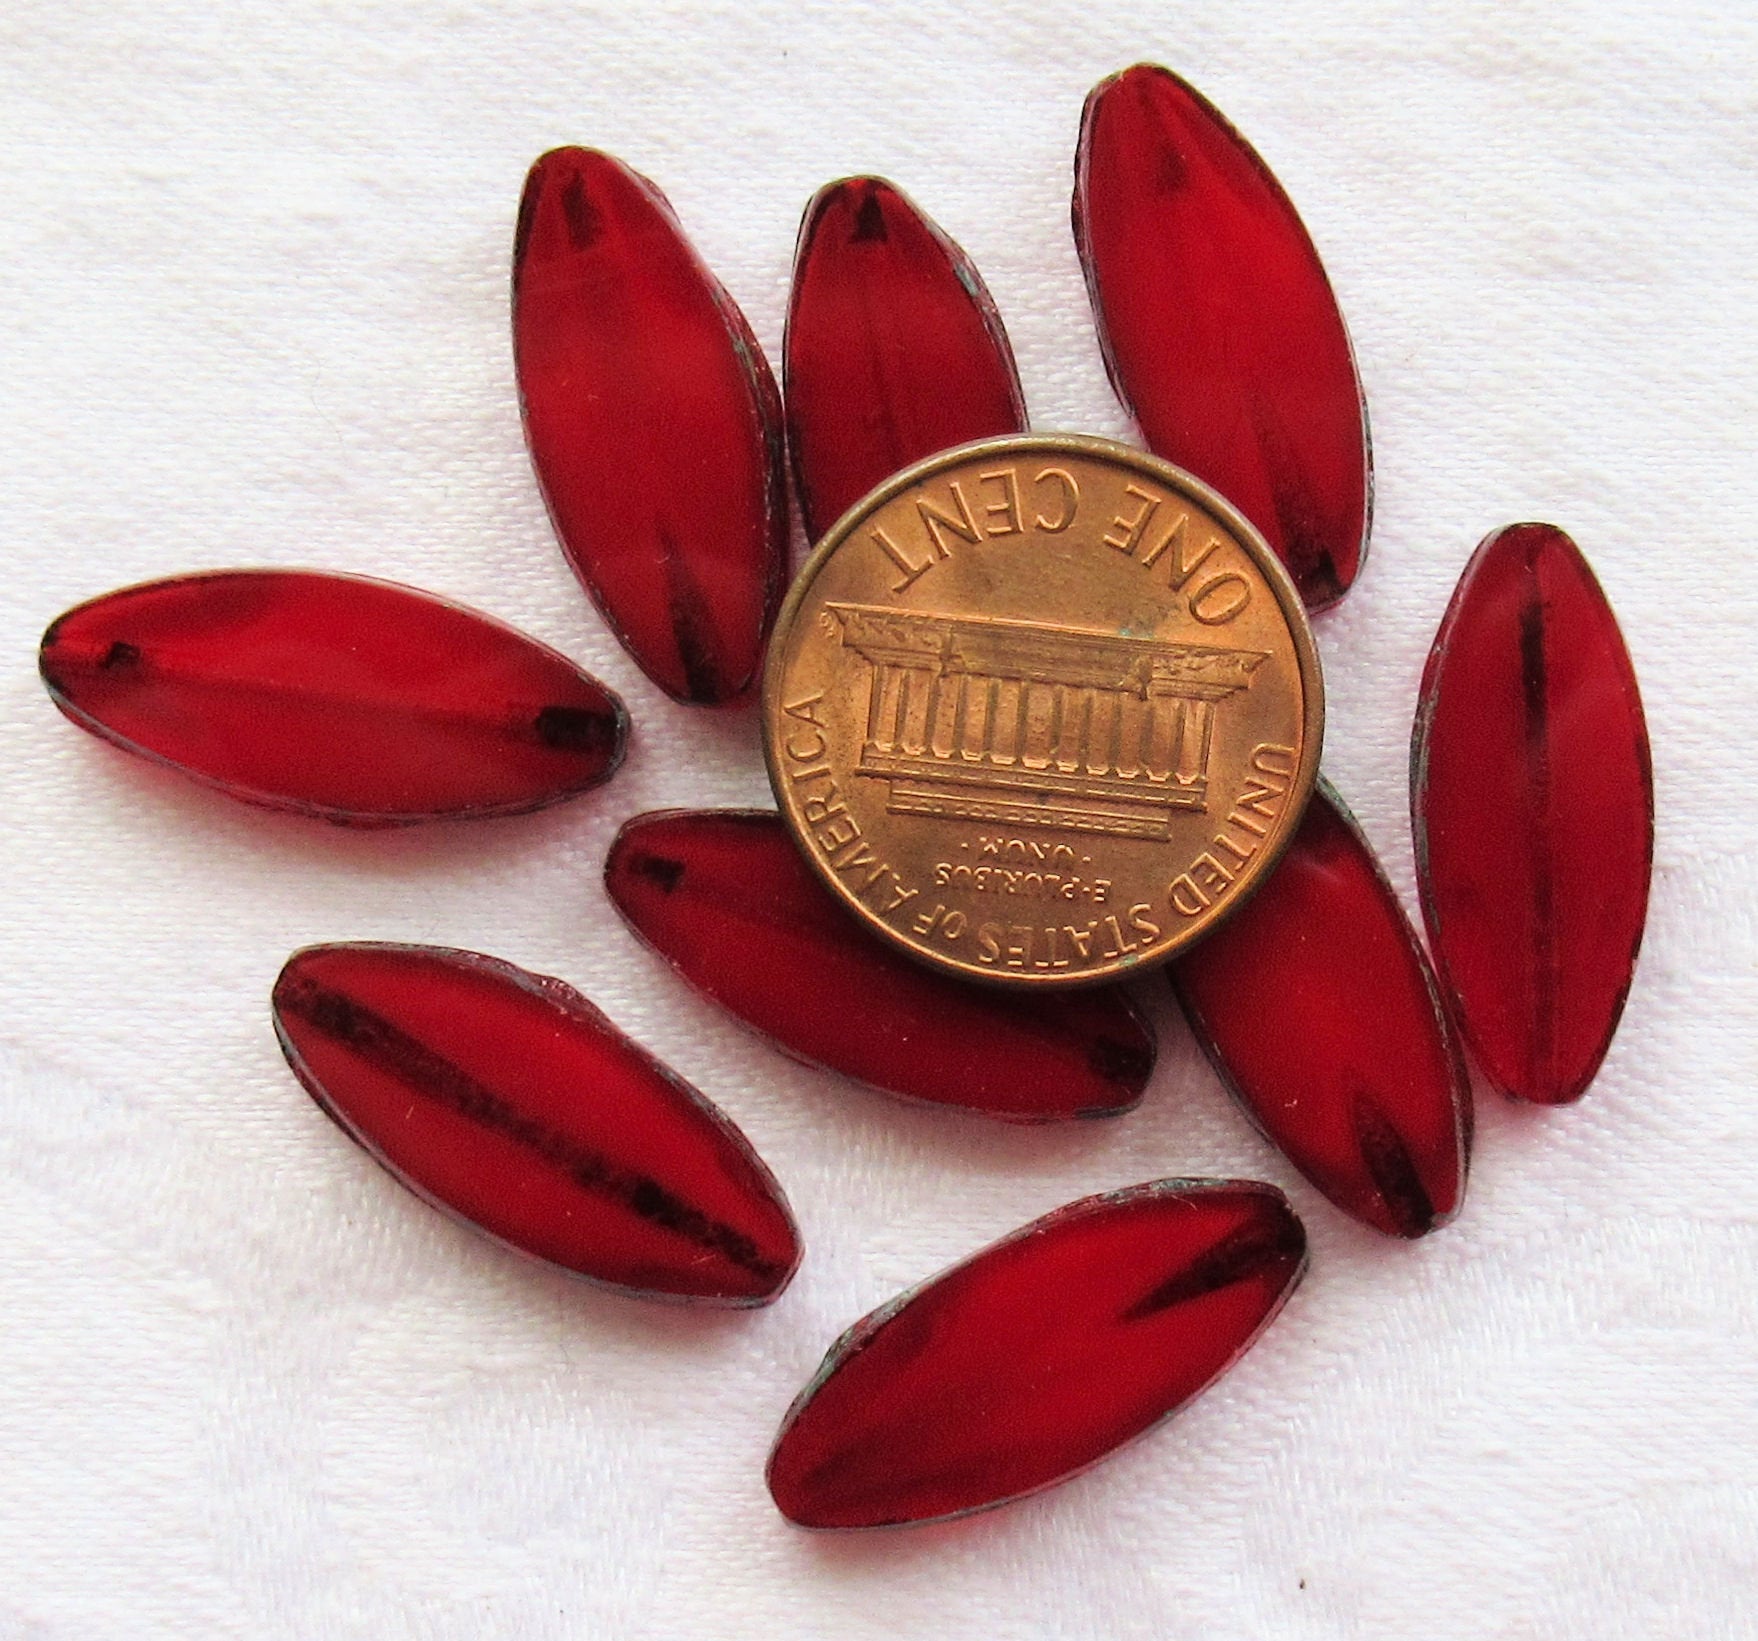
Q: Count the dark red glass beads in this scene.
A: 9